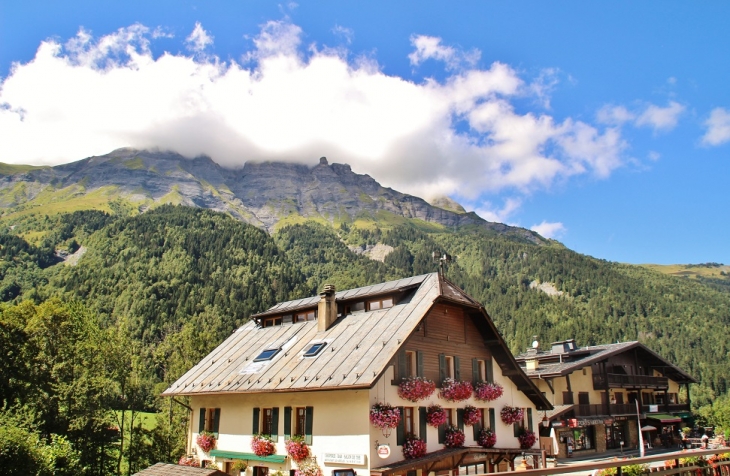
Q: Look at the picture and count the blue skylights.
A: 2